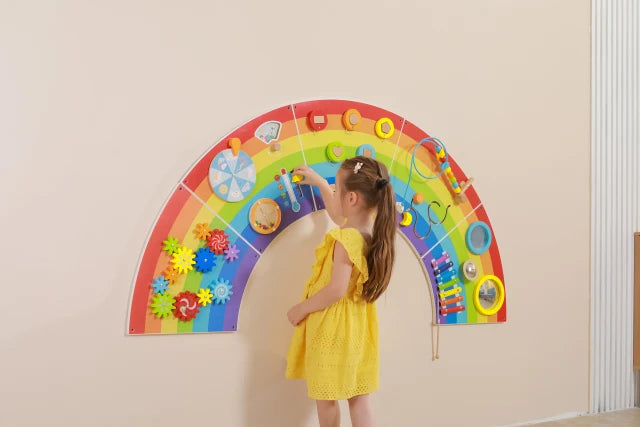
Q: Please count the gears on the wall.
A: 12